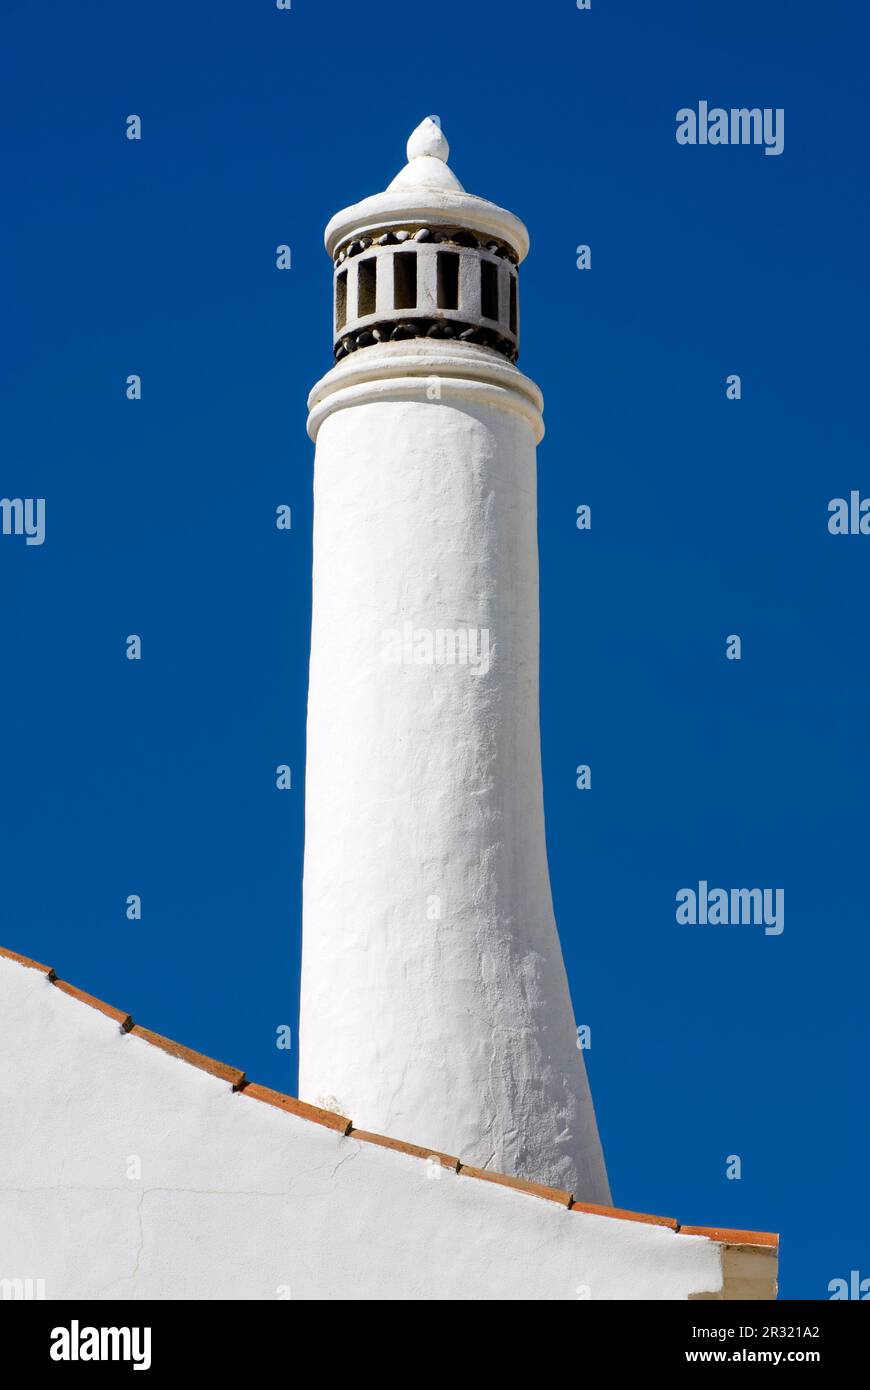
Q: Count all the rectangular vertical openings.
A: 6